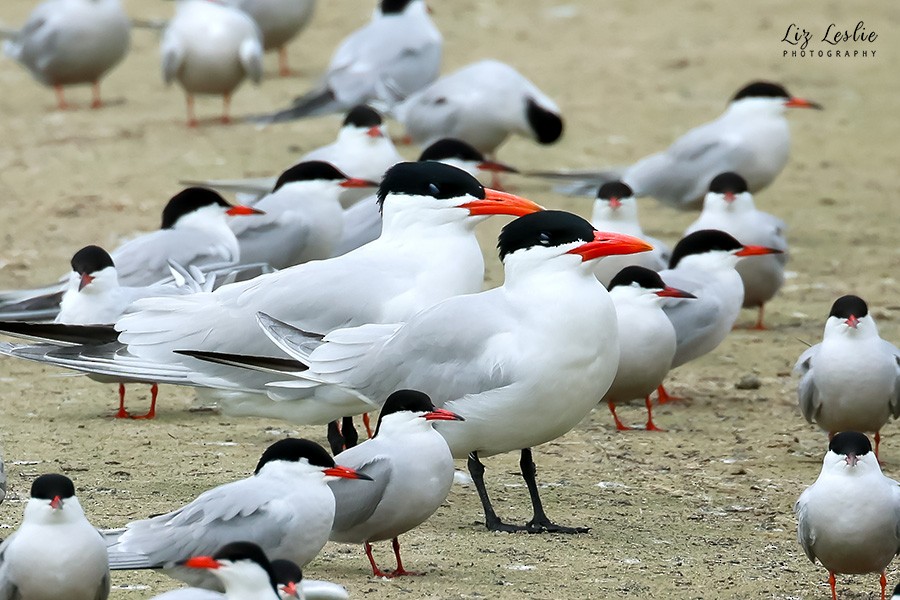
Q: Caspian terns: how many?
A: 2